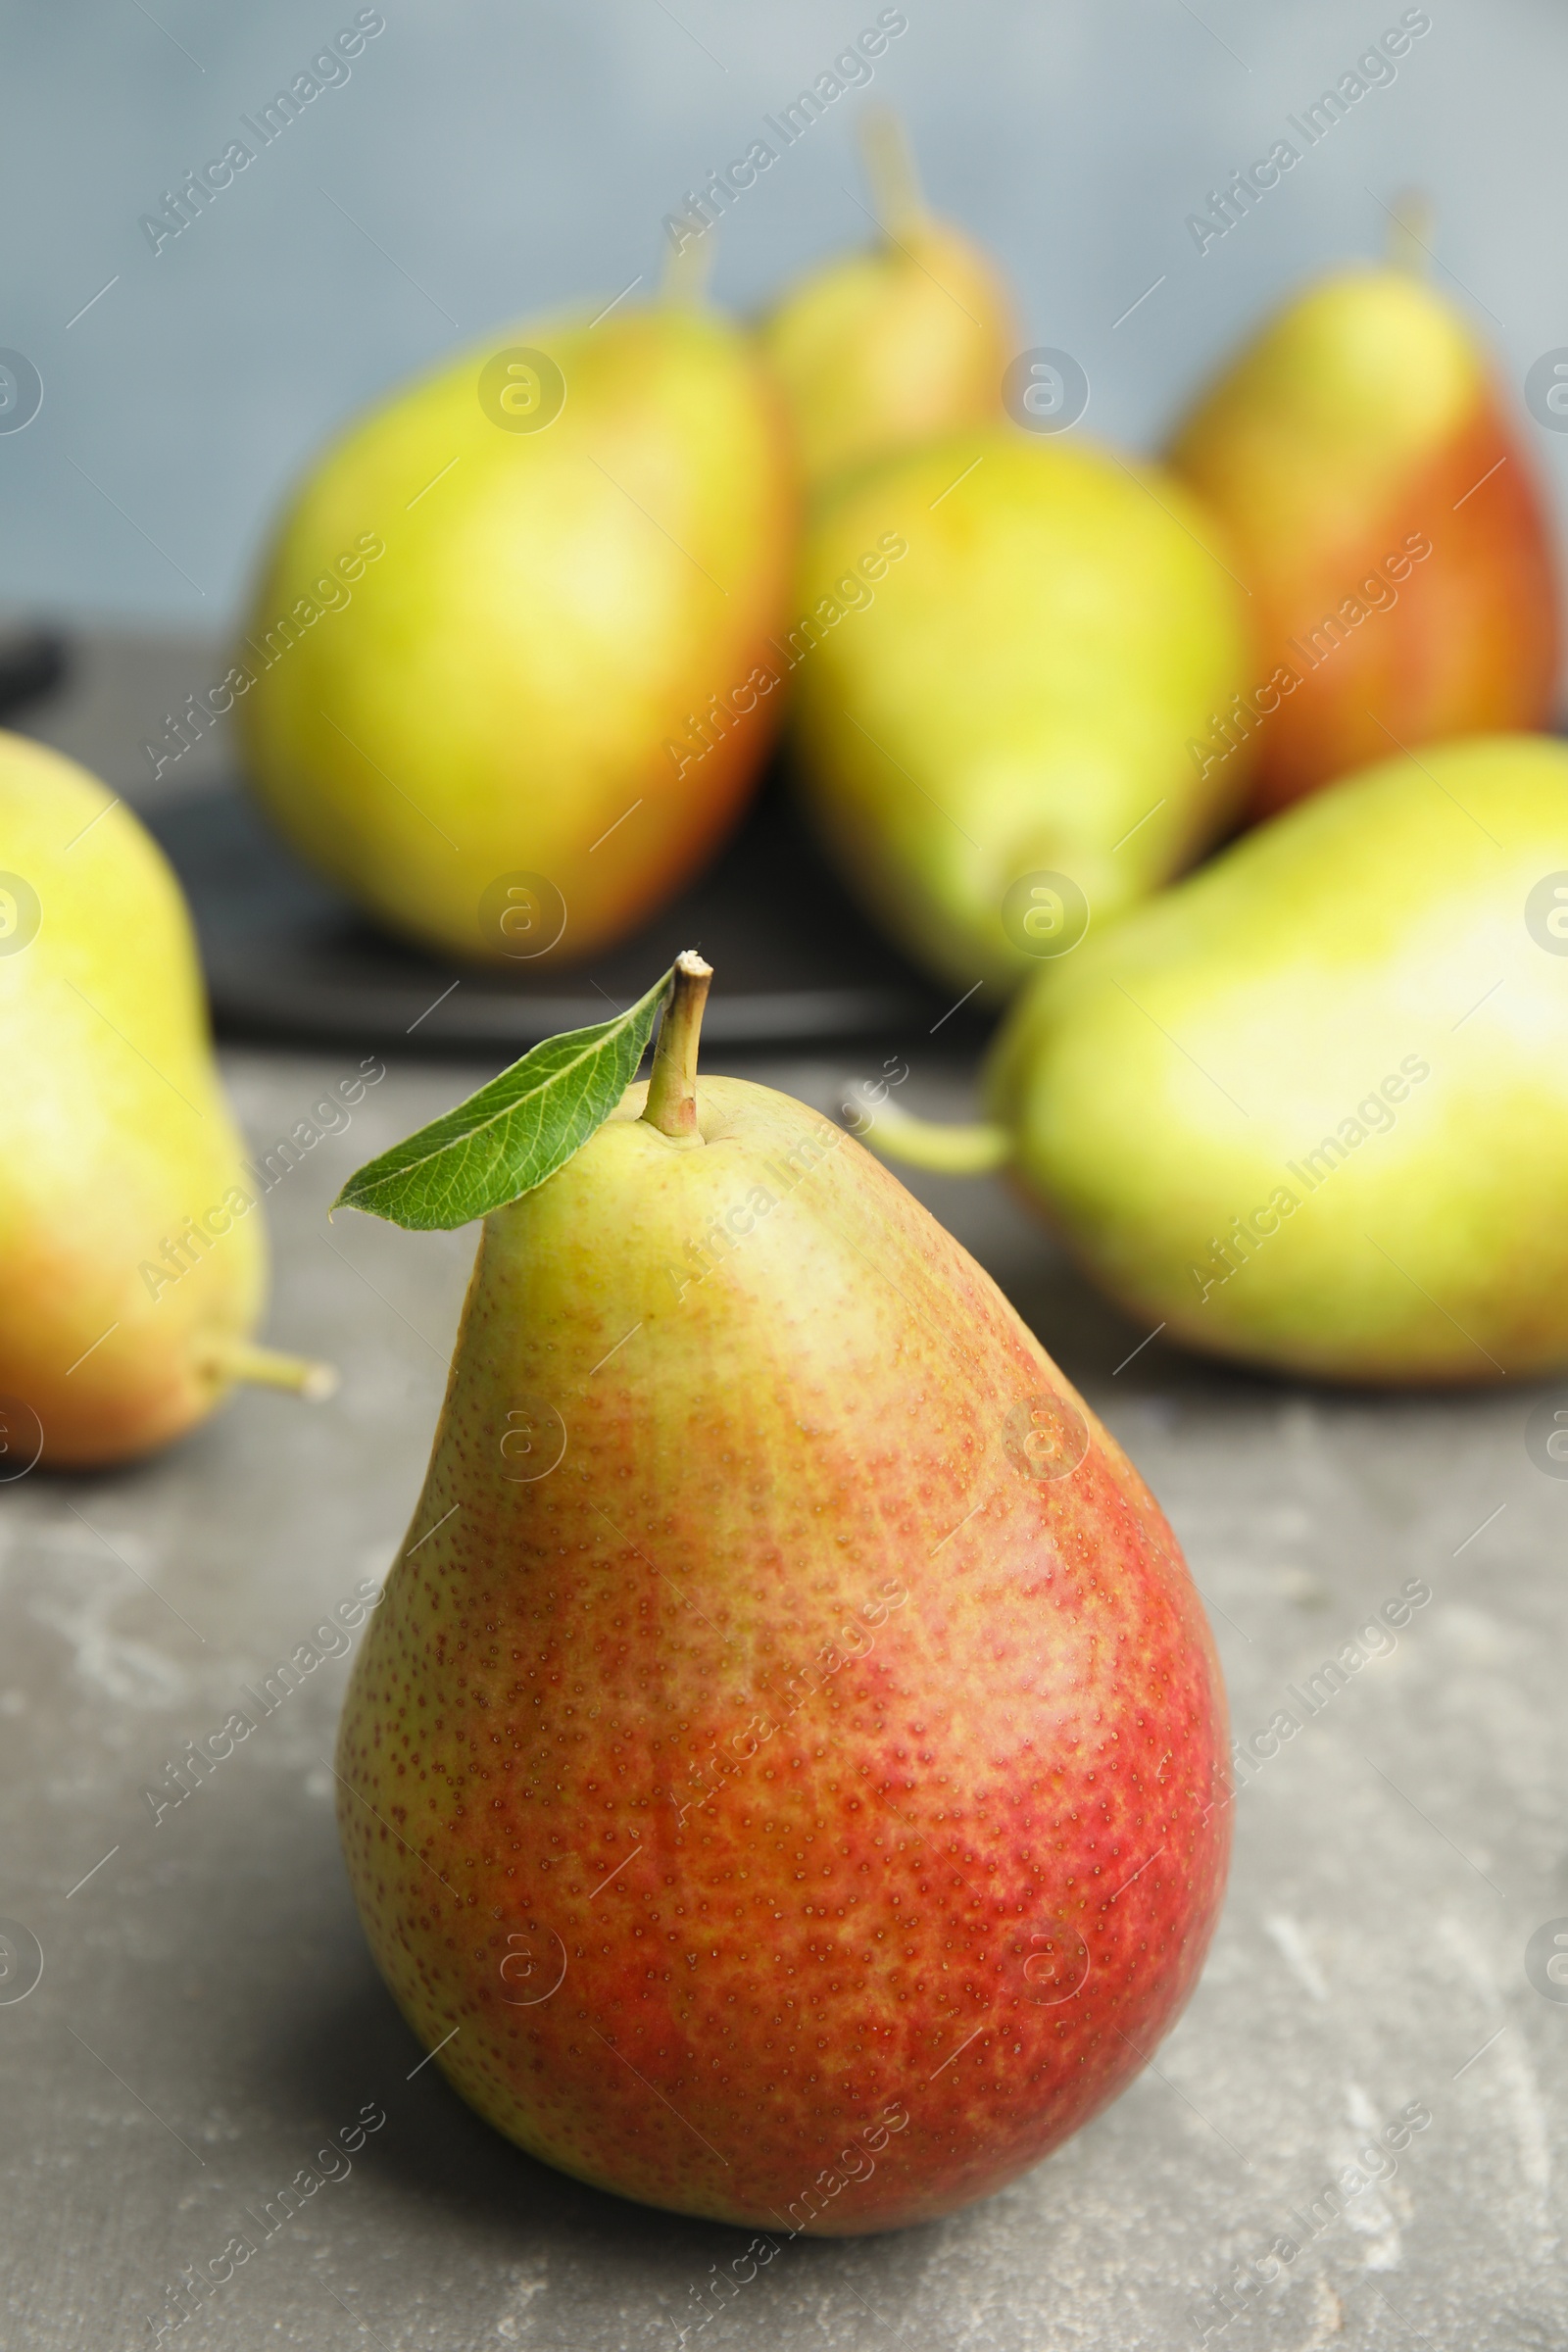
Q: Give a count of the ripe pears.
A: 7